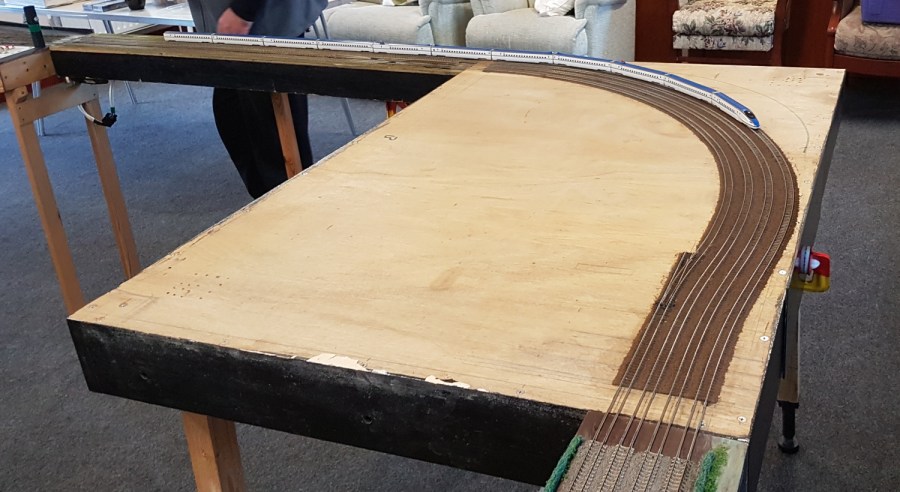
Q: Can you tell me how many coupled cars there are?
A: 11